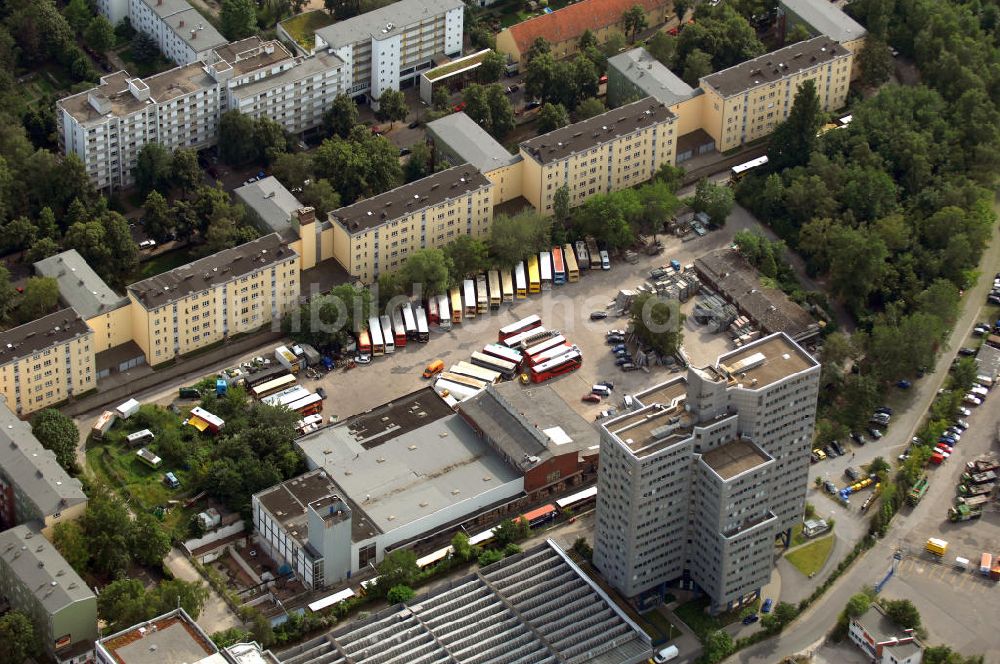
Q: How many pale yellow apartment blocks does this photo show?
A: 5